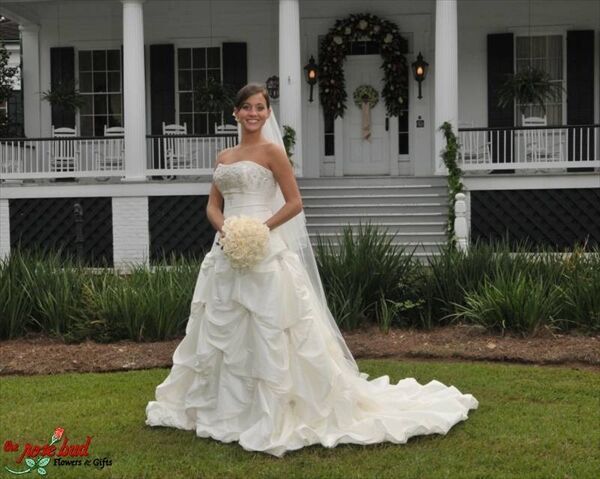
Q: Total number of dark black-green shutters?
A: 5